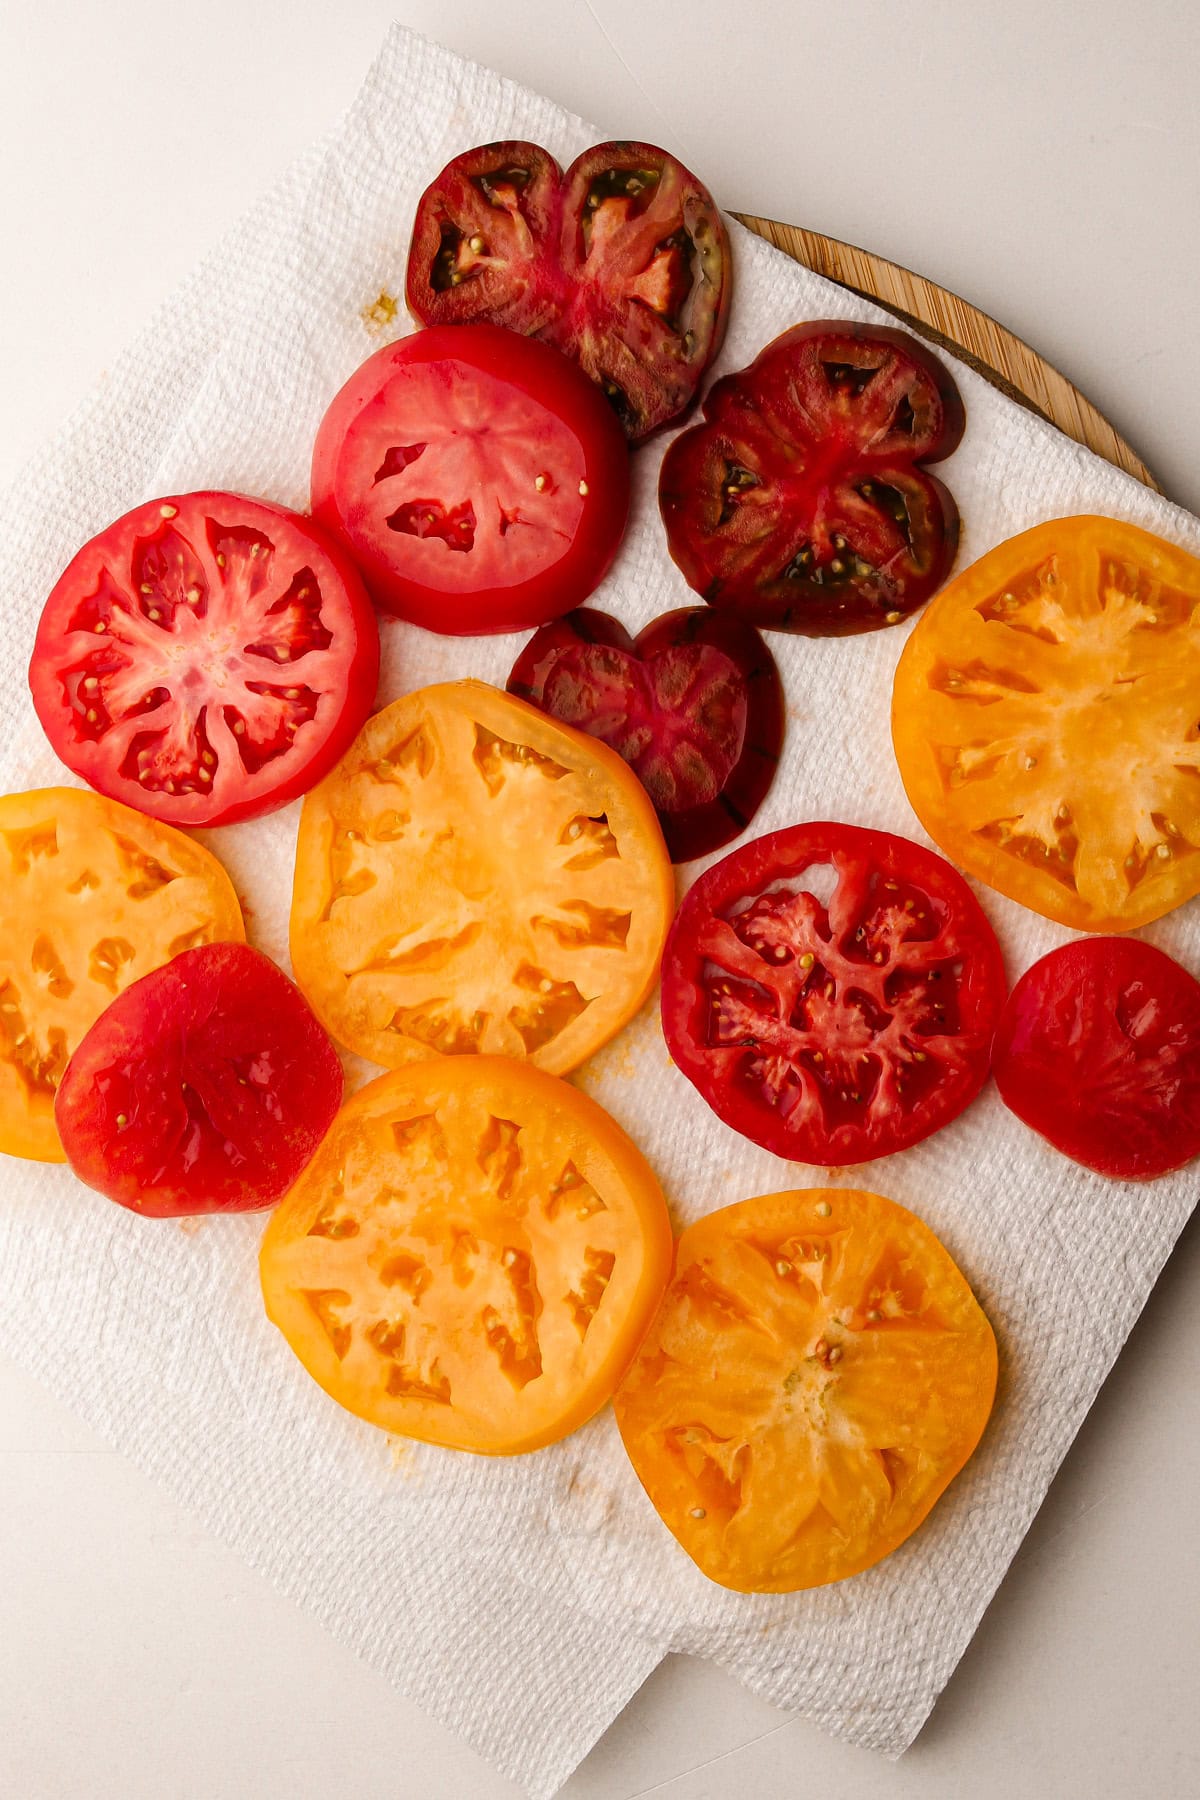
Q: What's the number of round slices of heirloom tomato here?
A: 13